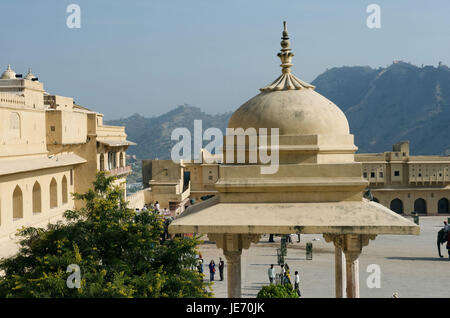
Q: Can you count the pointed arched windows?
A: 4